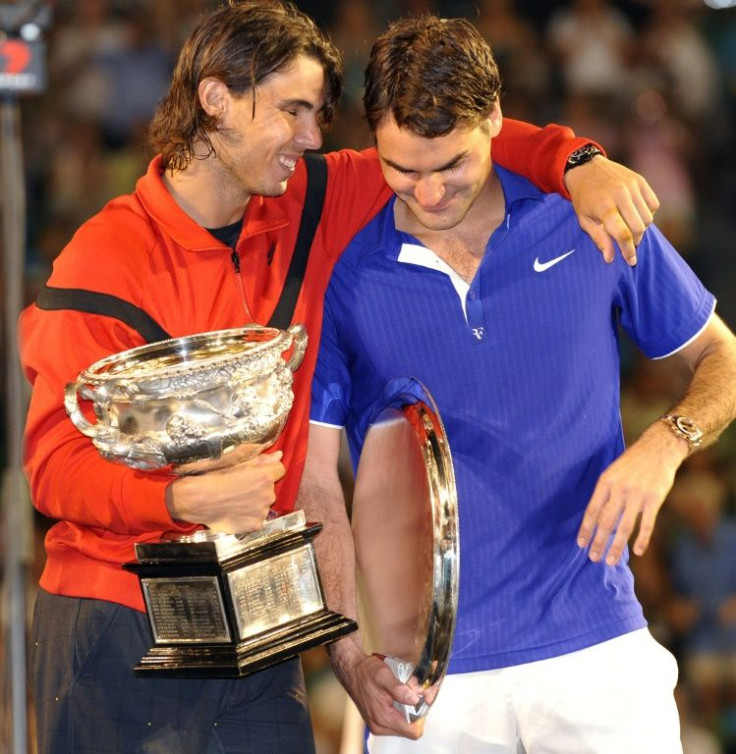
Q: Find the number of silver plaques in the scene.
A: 2